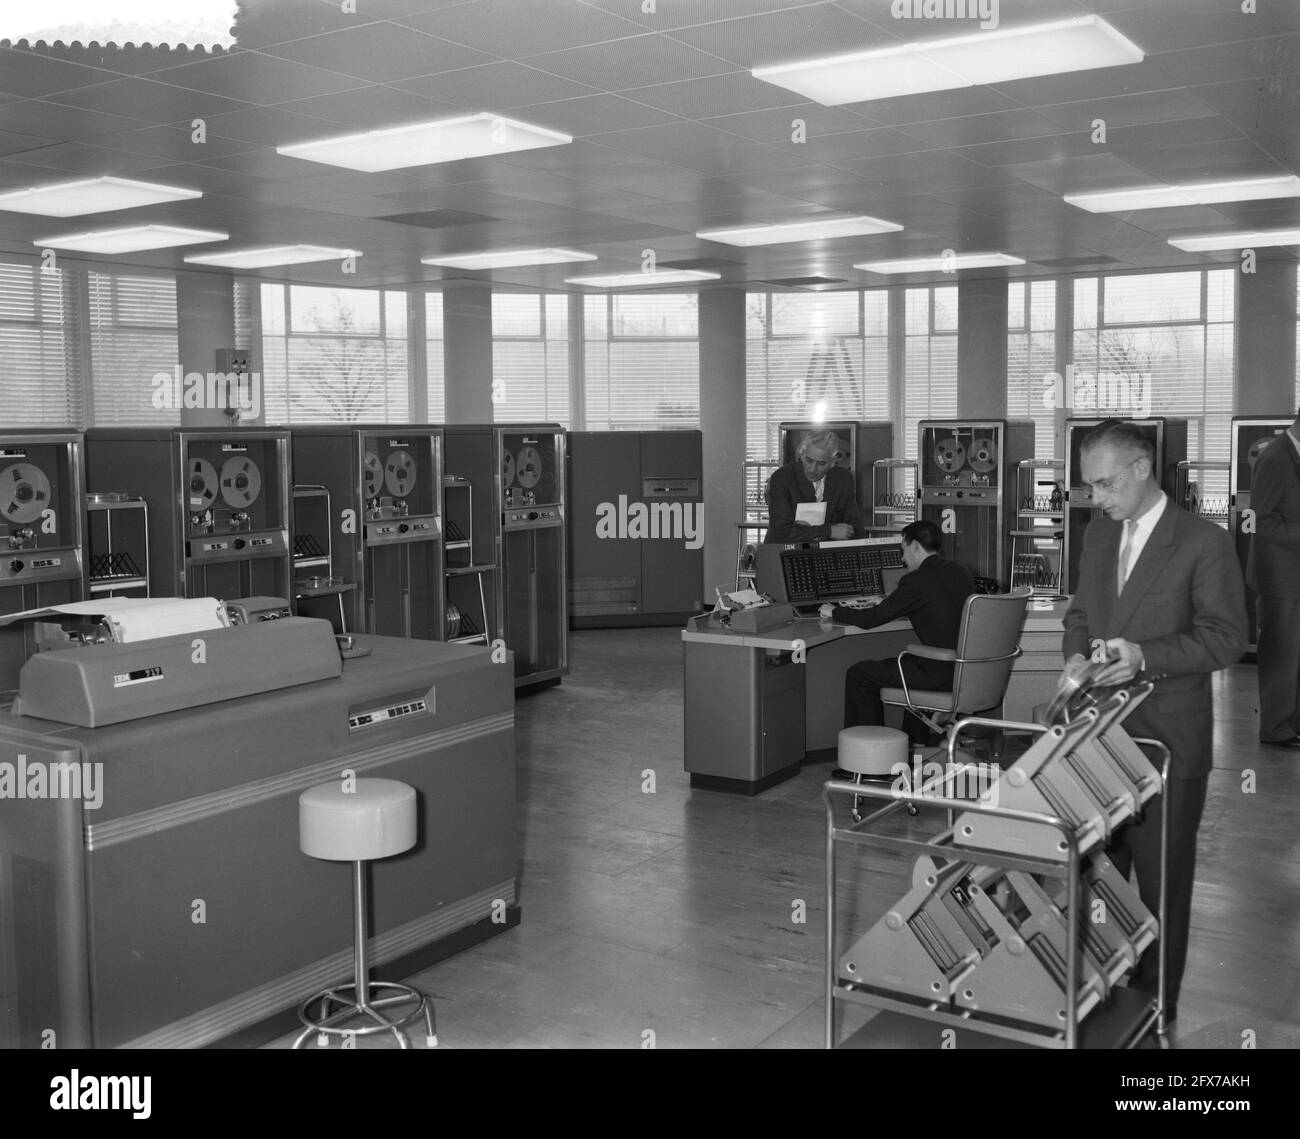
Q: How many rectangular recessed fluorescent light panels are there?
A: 11